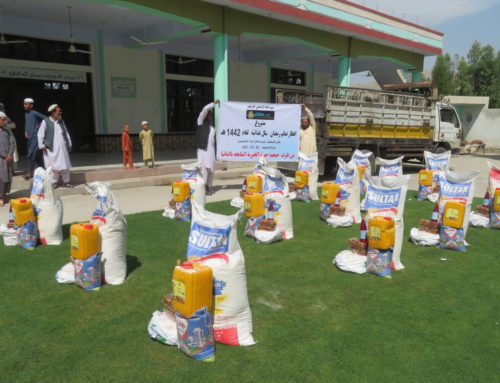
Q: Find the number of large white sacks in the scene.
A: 14